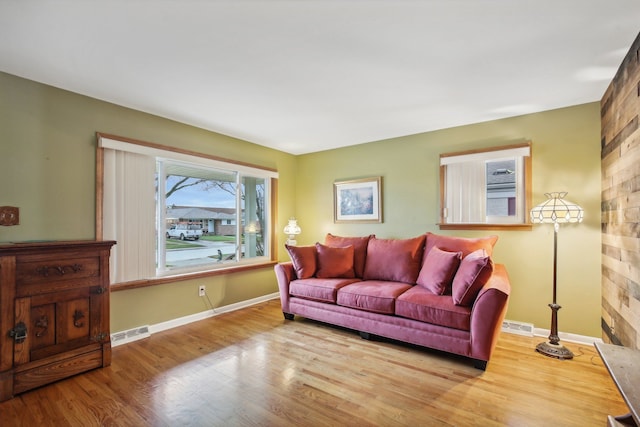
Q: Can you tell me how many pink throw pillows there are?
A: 4